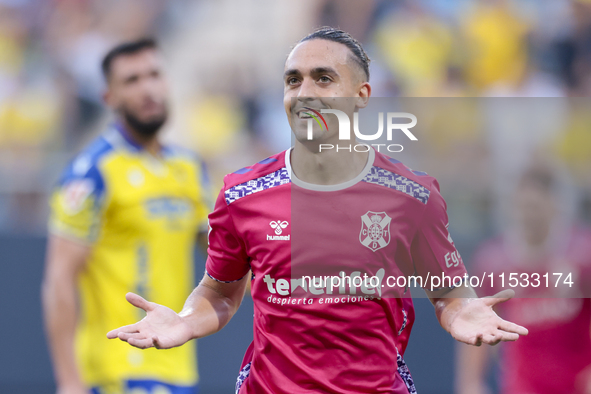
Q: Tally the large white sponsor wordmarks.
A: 1